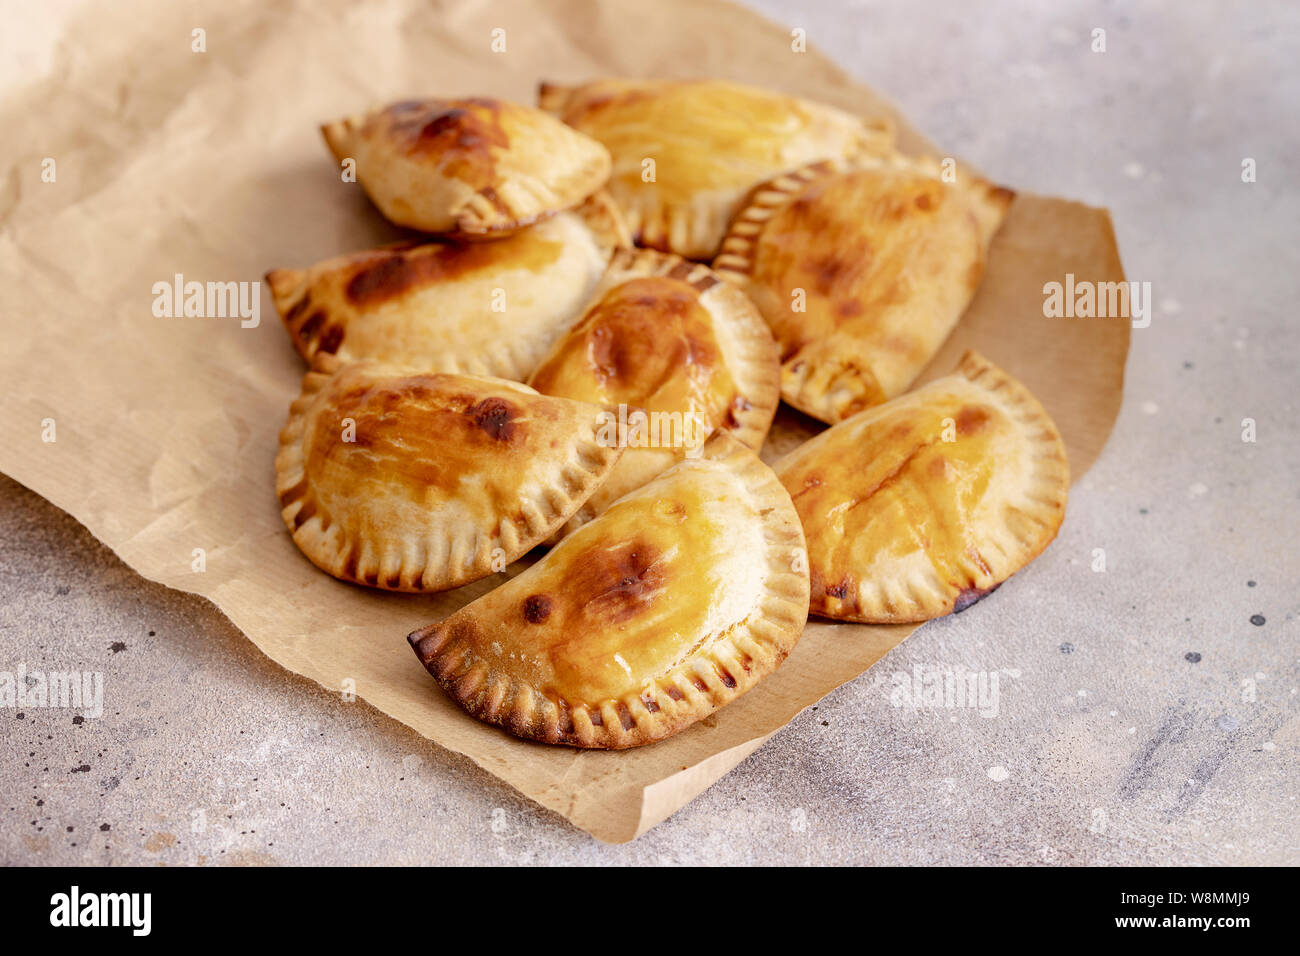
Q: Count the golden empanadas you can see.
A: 8